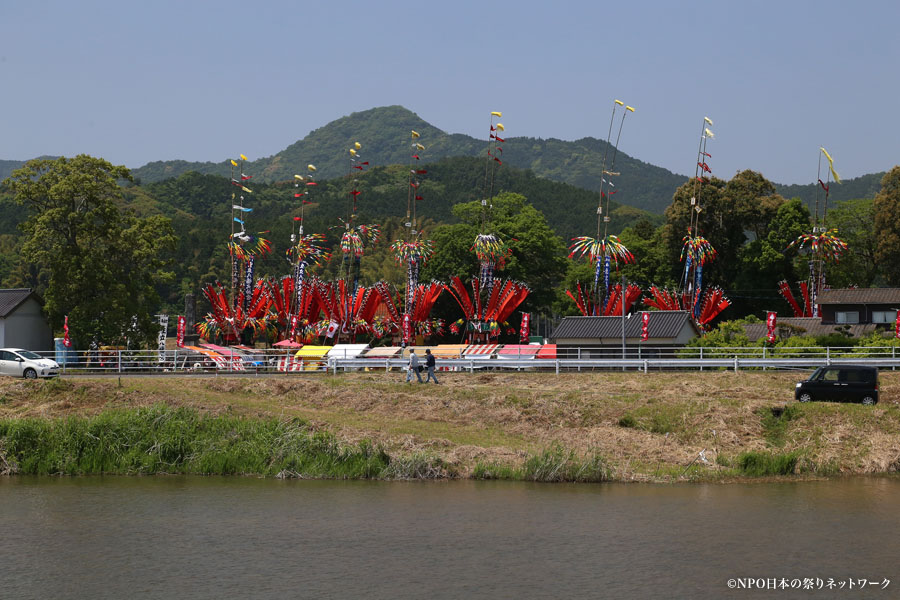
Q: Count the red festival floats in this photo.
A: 8